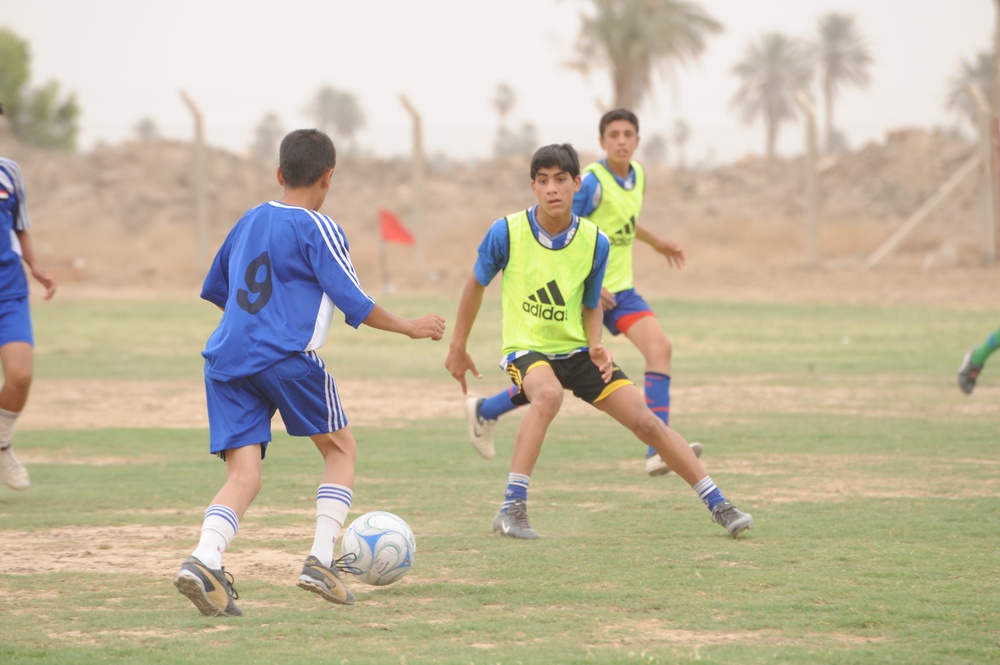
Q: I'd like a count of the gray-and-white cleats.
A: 2